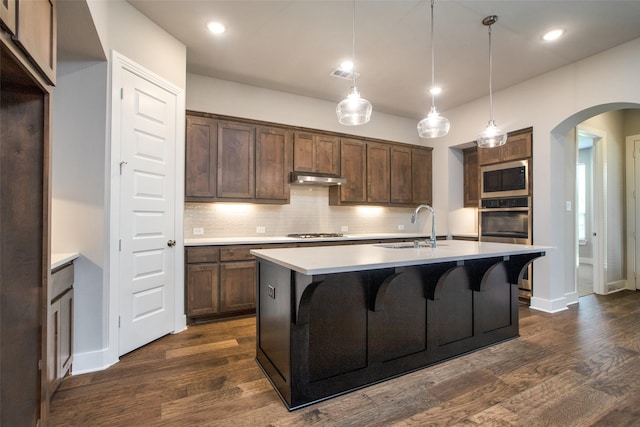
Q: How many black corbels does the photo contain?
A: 5